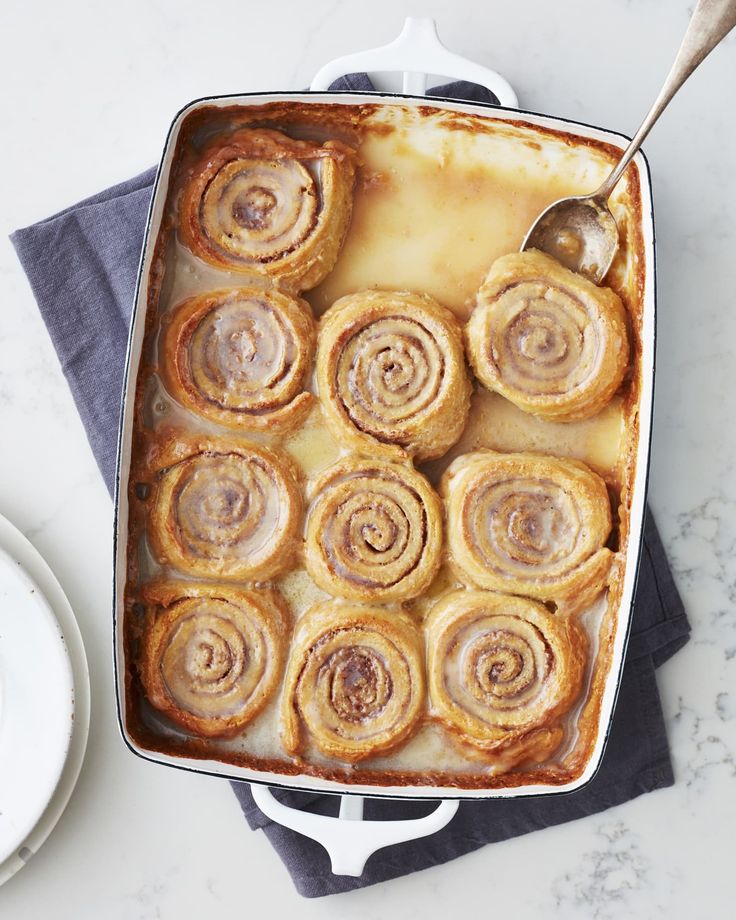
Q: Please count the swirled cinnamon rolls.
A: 10